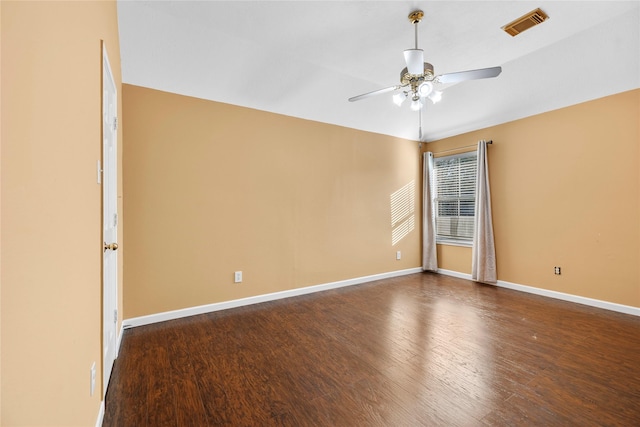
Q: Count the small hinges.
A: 3